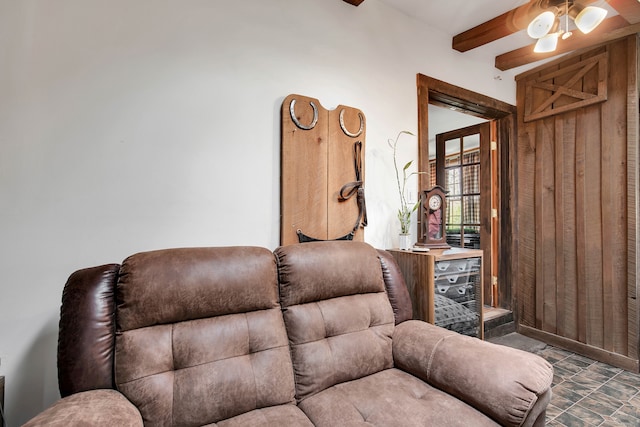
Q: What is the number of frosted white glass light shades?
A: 3